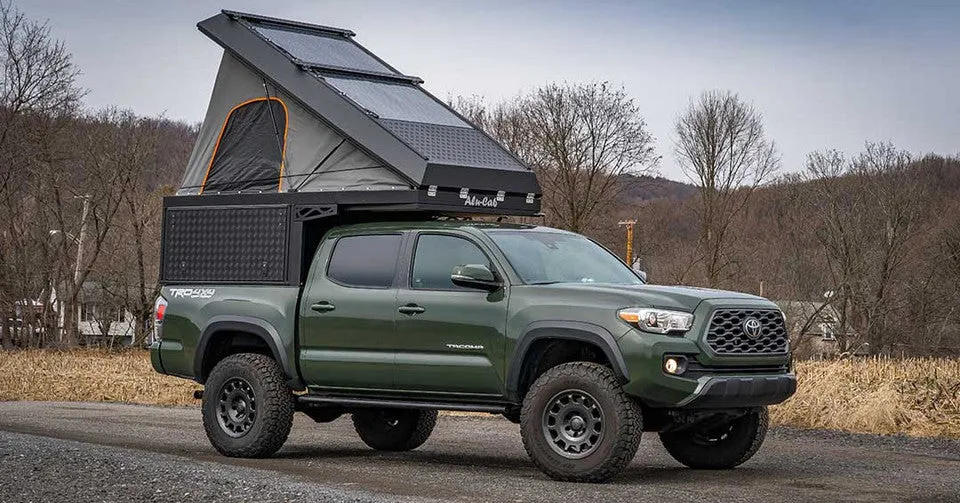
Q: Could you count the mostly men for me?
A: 0